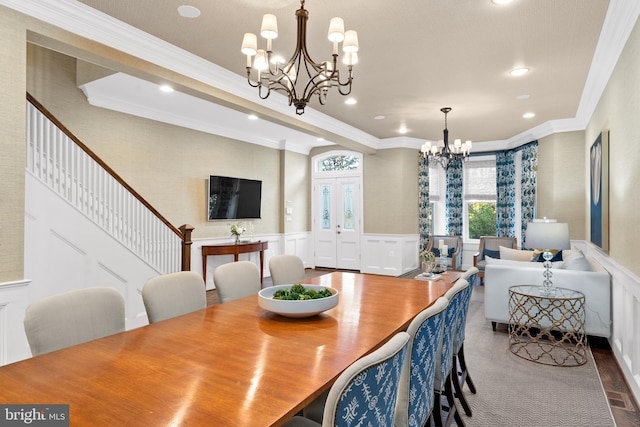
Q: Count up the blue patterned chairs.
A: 4